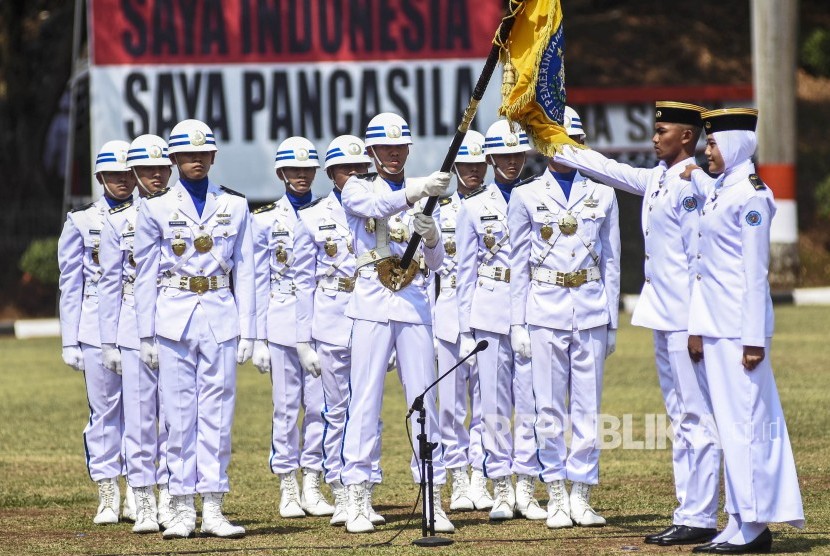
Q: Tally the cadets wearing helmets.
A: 9